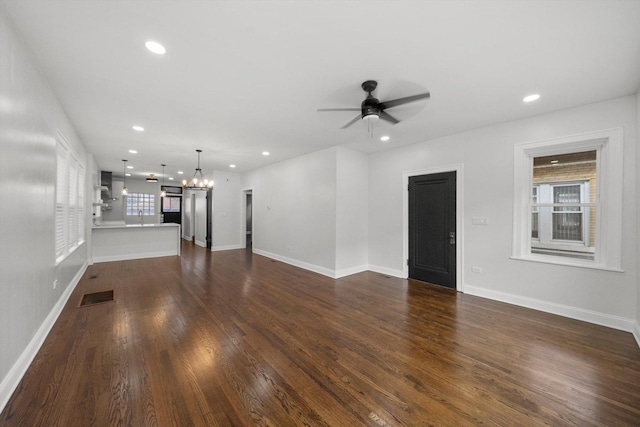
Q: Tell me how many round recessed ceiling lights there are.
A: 11